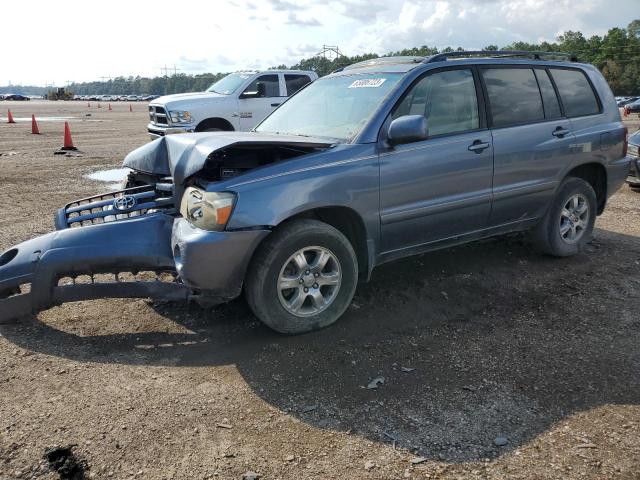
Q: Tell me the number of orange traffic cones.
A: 7